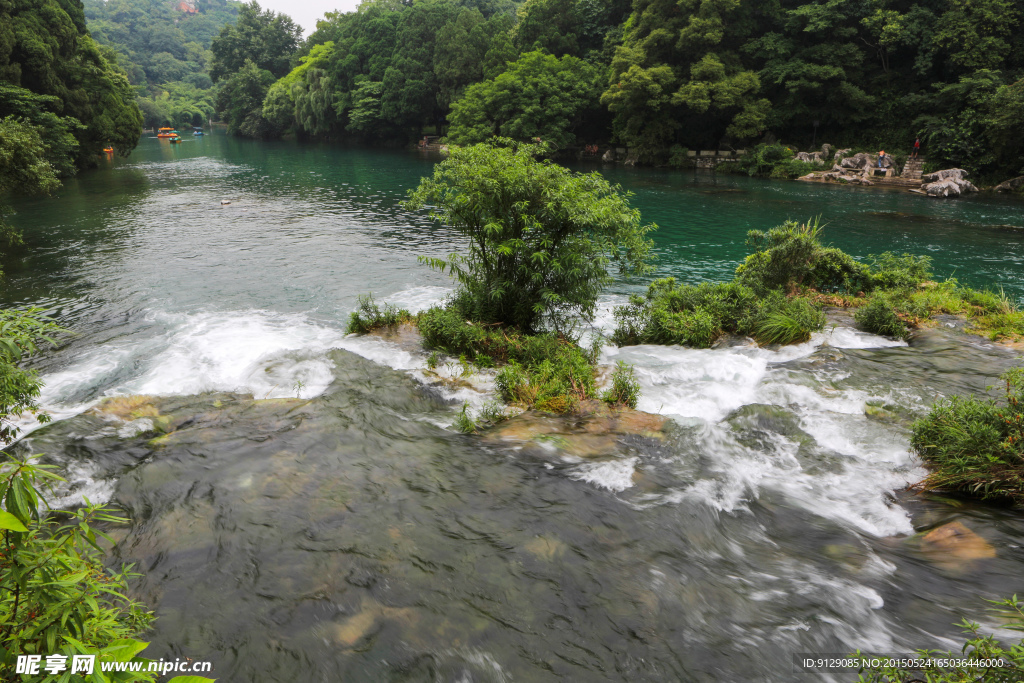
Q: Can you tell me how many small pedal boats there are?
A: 4